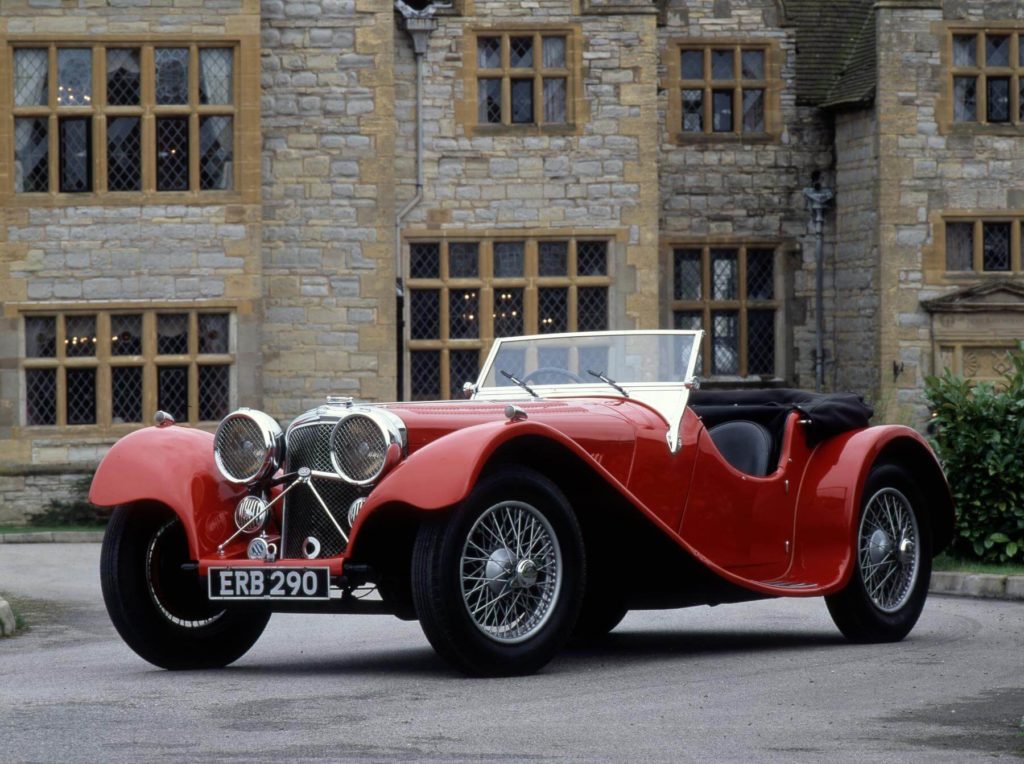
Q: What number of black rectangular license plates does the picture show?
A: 1